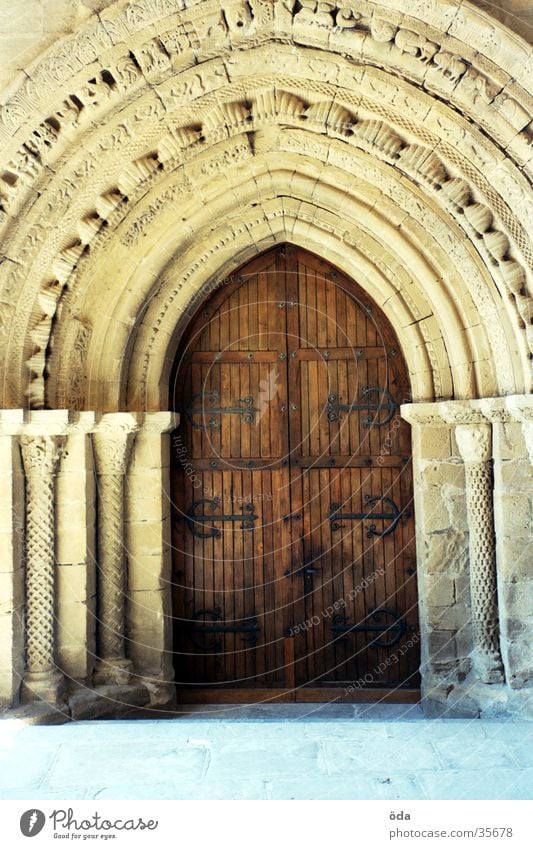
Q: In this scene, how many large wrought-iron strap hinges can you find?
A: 6